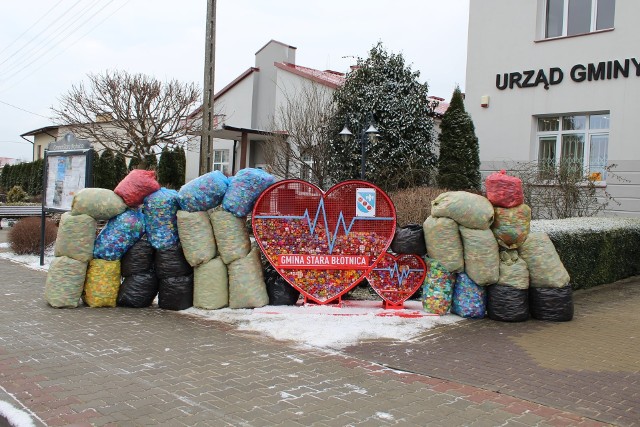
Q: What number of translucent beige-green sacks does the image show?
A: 12